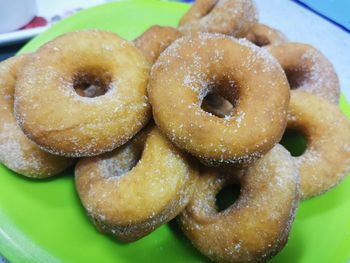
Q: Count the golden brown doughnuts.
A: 10